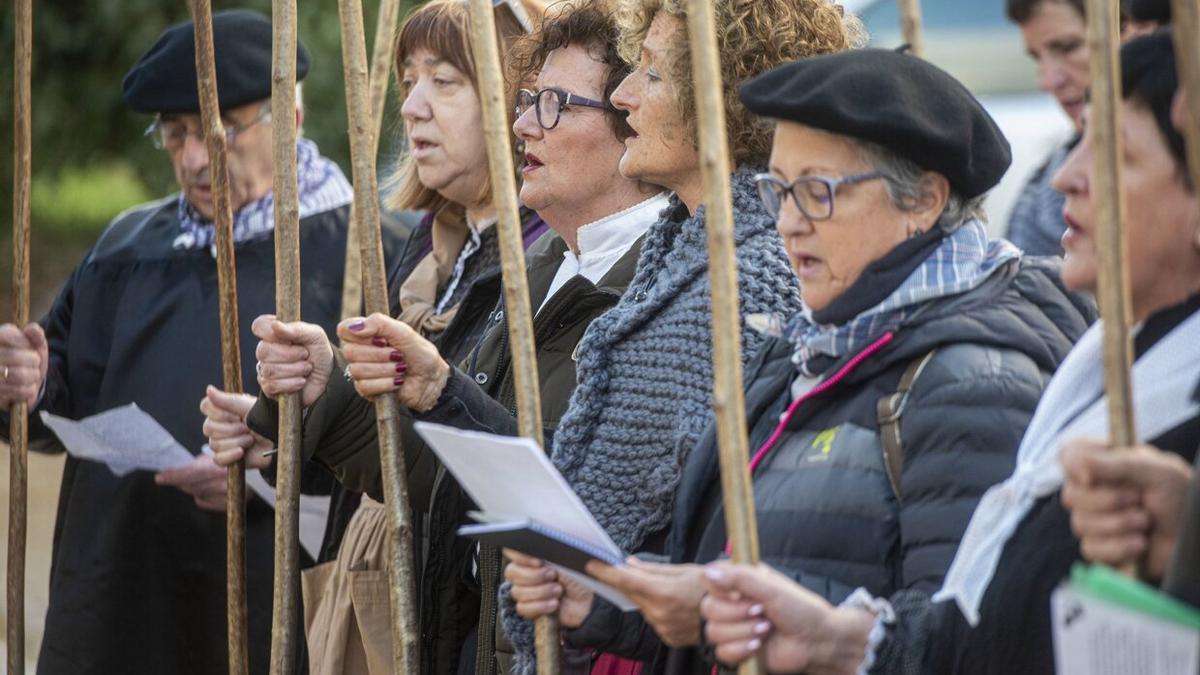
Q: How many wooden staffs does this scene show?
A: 10